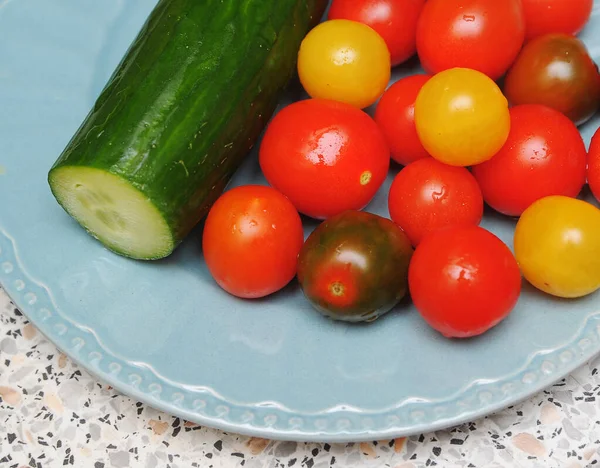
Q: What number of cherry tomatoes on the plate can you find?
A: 15